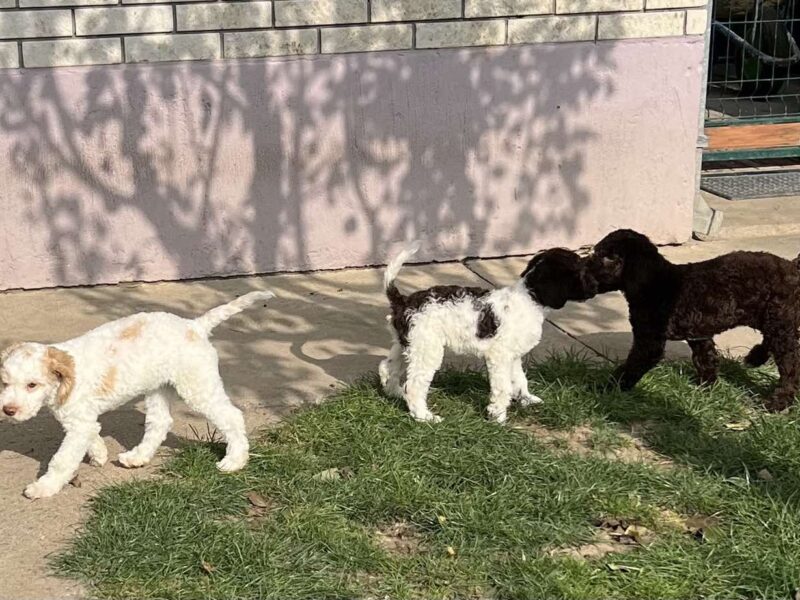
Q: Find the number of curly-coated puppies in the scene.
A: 3